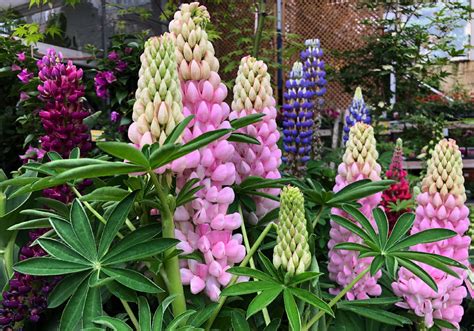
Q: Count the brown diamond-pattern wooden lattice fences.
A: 1